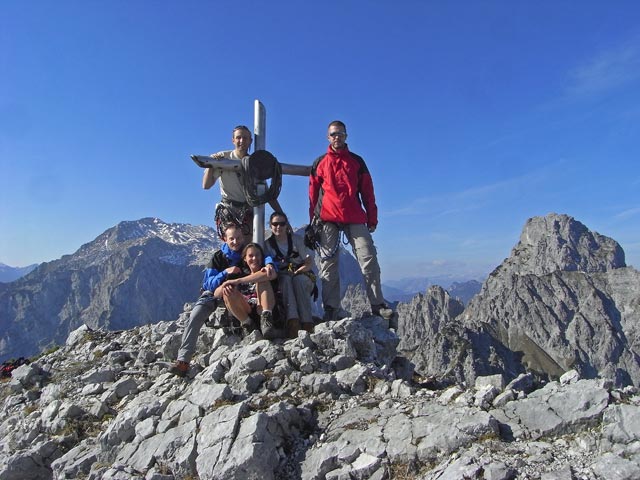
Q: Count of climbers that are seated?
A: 3